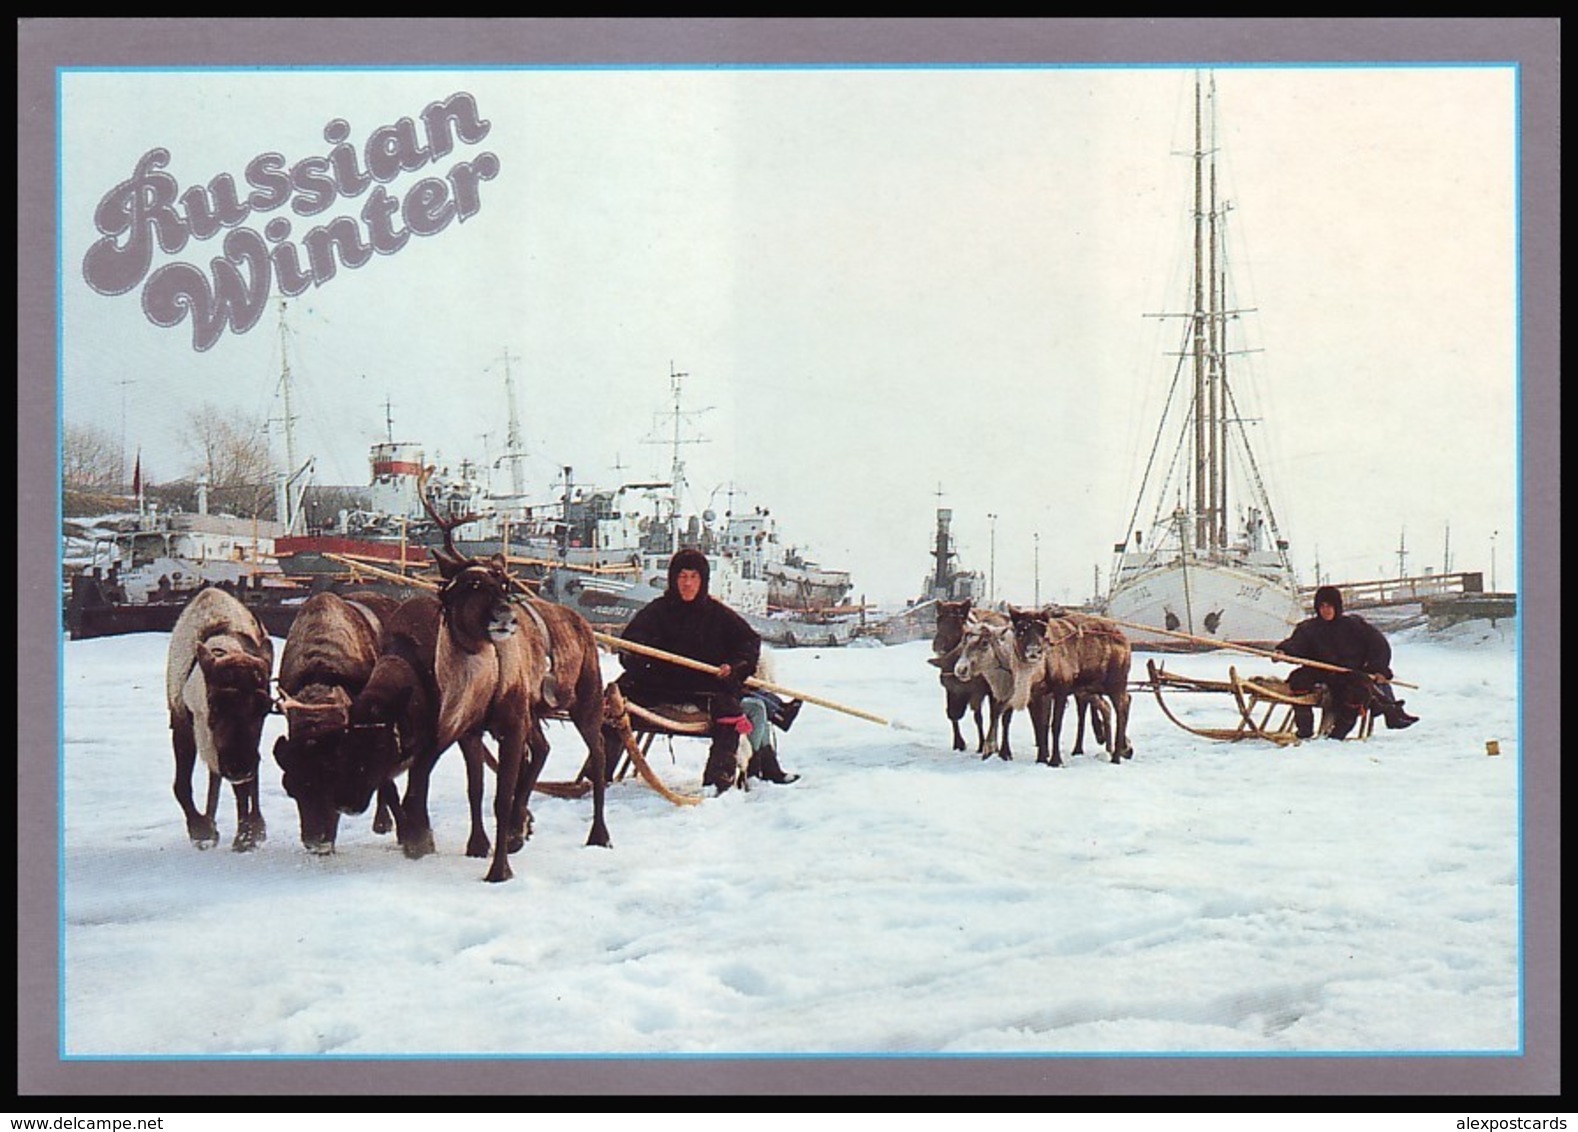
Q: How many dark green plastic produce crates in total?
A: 0